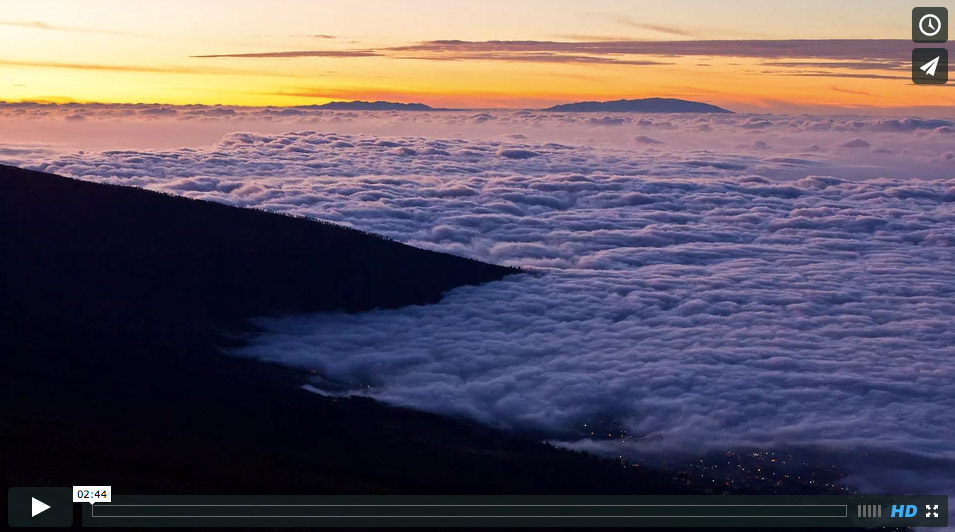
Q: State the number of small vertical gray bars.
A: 5